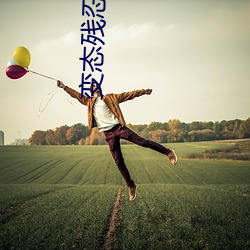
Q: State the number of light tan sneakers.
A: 2